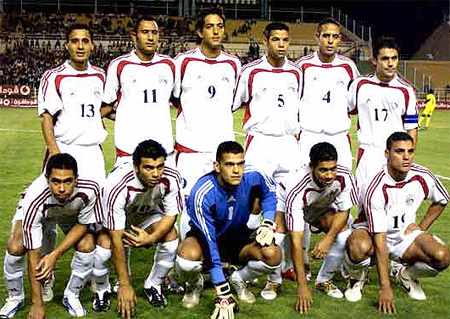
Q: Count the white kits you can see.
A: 10